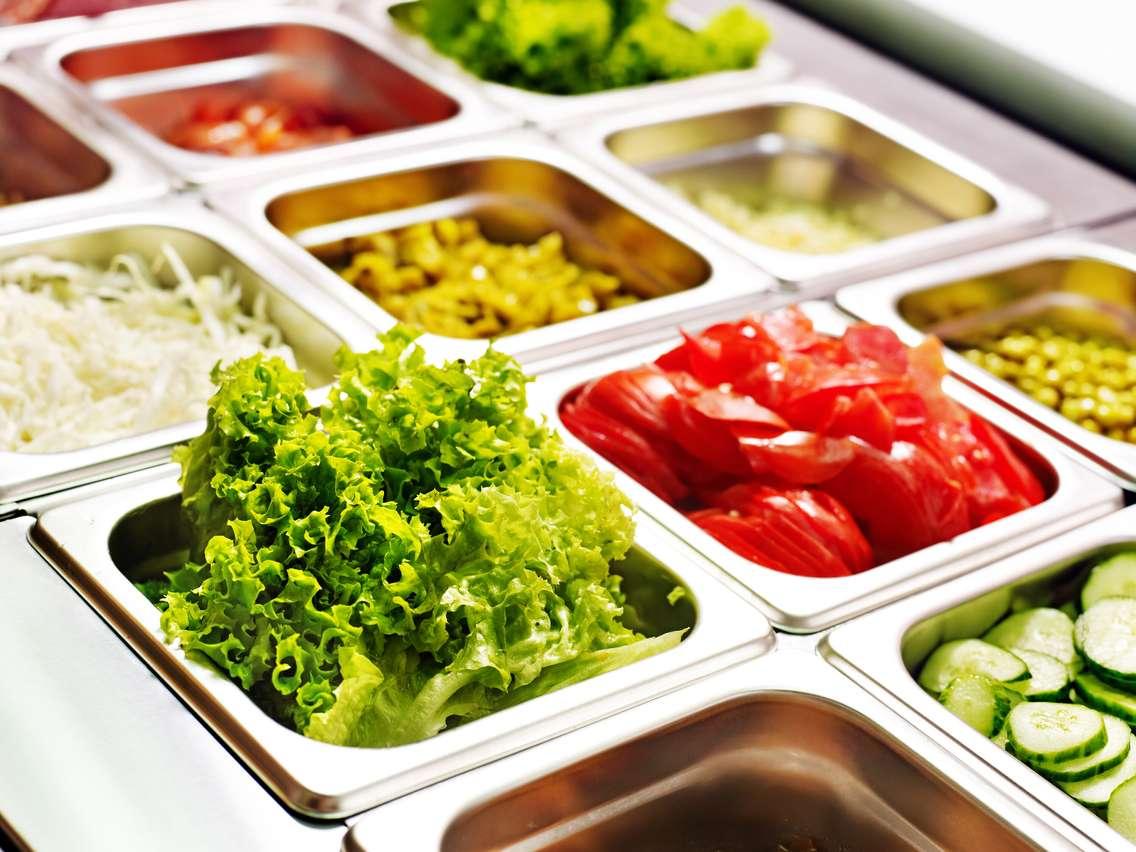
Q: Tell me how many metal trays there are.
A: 12